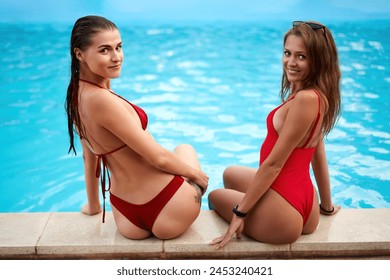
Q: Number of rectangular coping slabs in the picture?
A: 4